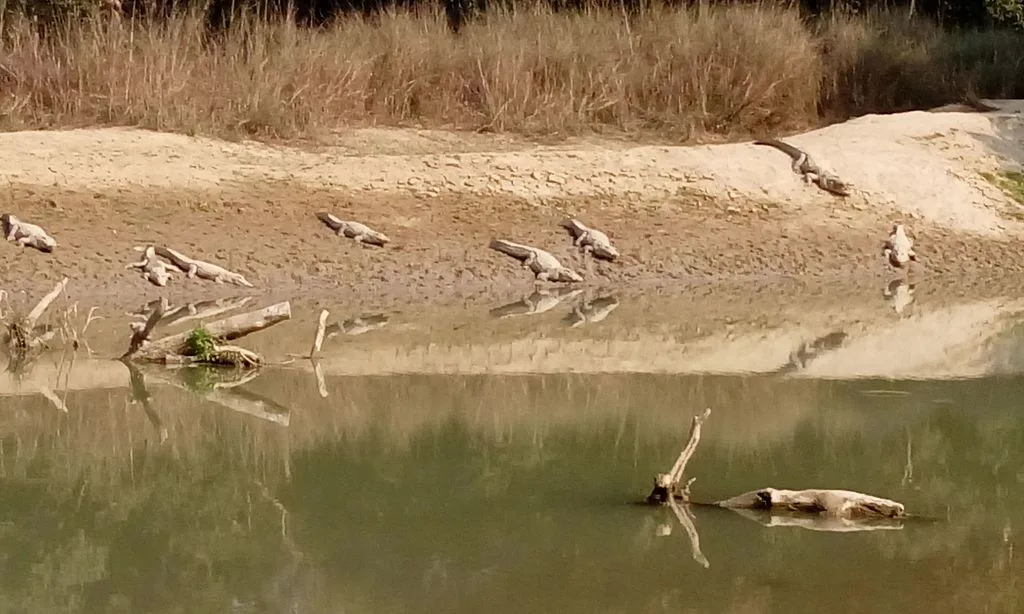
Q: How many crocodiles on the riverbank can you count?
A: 8